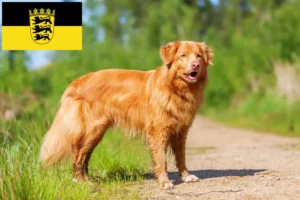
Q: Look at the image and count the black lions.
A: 3